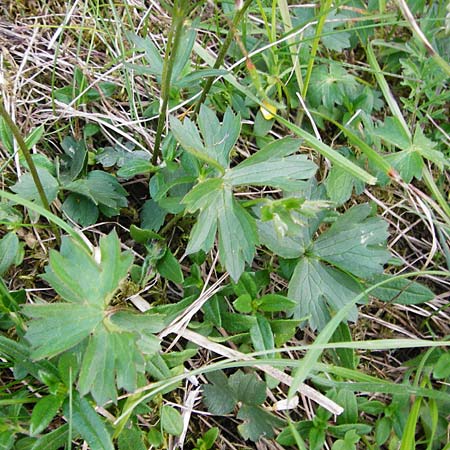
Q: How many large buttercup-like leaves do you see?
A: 3